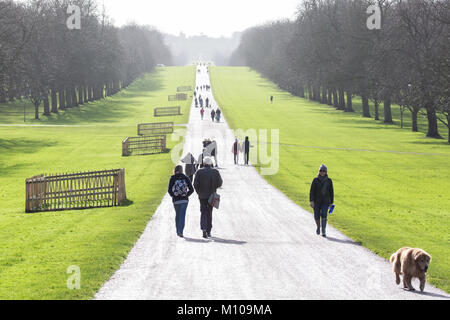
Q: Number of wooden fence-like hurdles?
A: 6